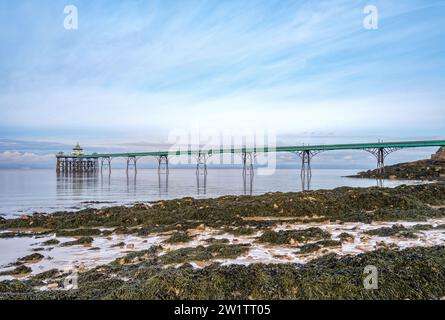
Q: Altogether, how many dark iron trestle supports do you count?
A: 7